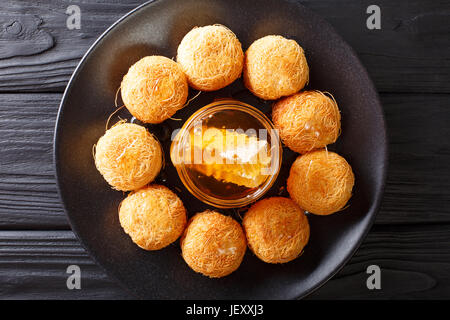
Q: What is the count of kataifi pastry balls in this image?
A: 9